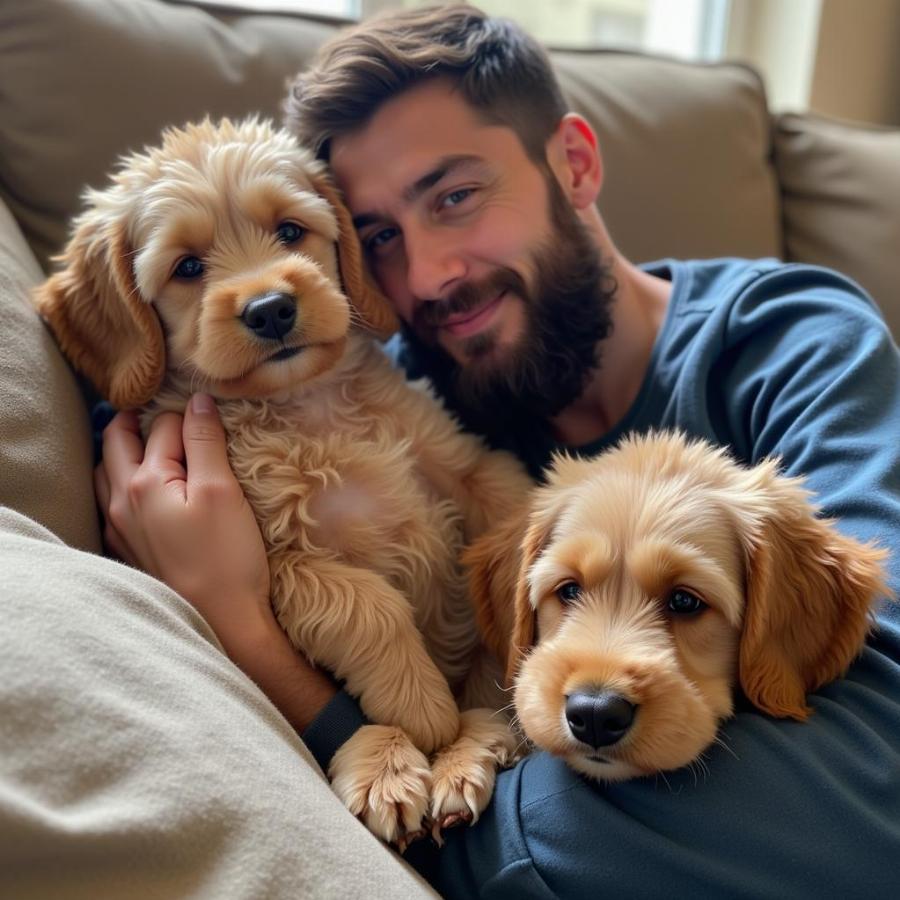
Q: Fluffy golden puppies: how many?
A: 2